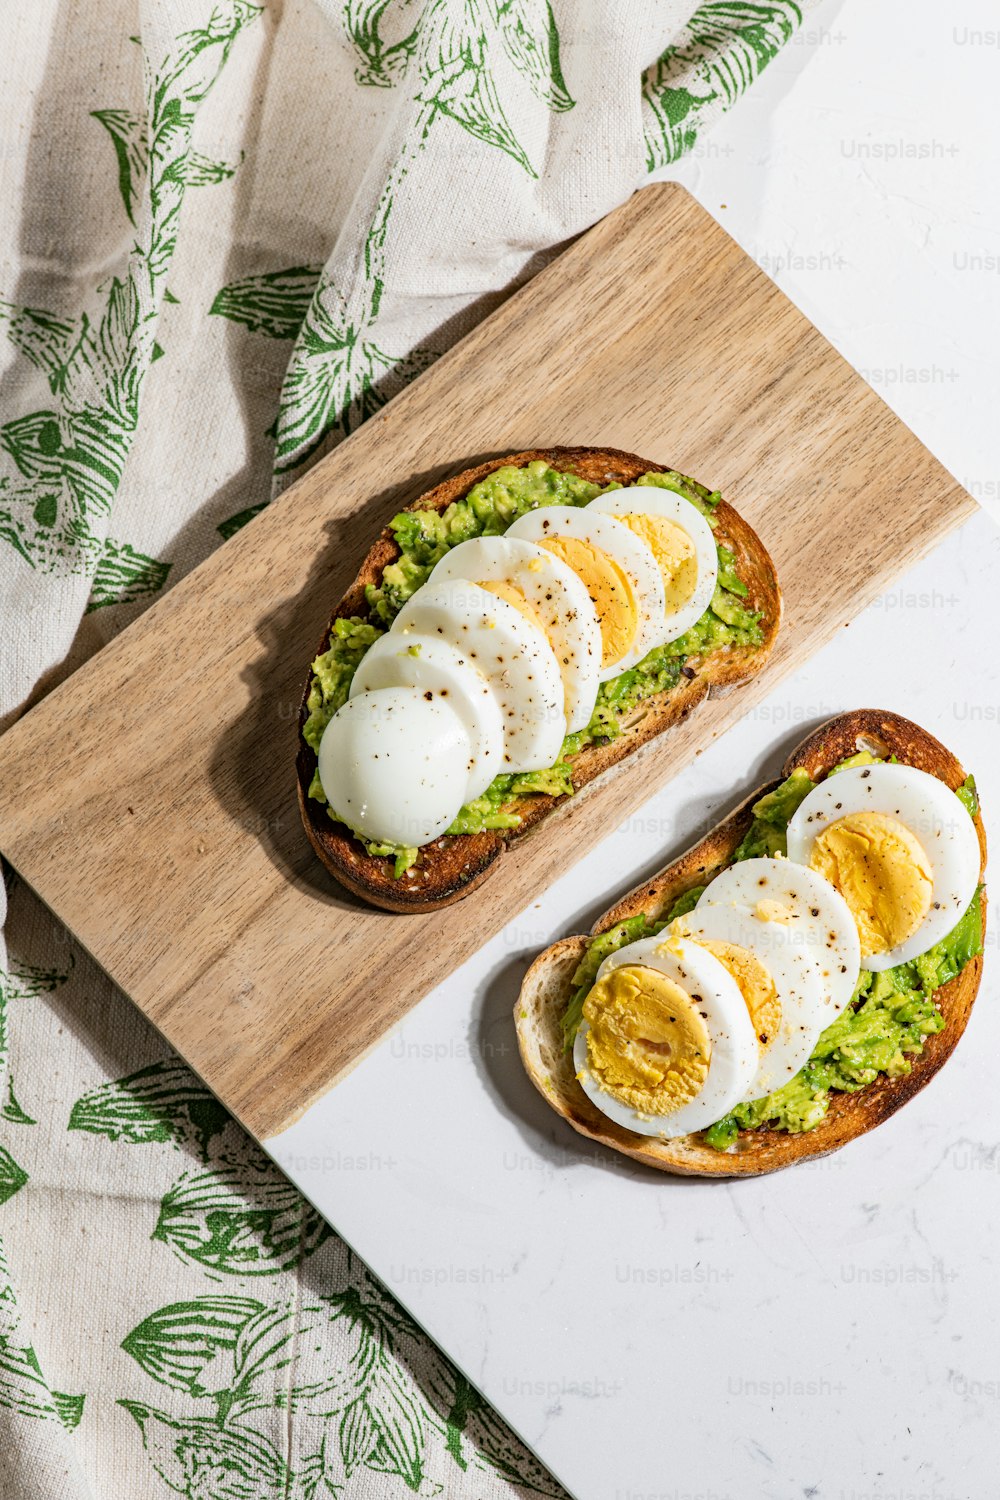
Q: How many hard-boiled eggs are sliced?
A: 2